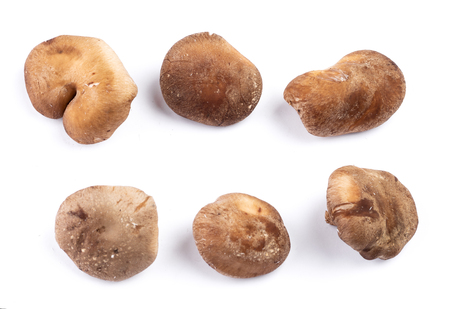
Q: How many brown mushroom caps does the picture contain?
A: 6